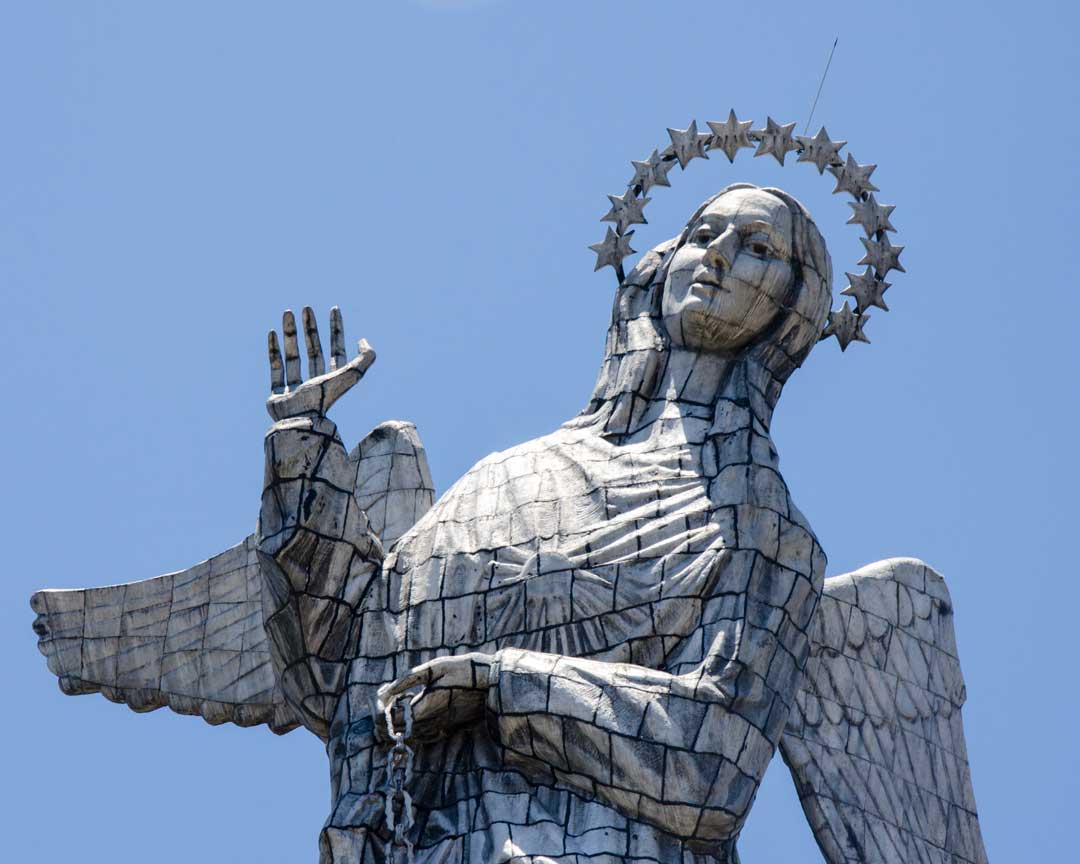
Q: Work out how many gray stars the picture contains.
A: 12